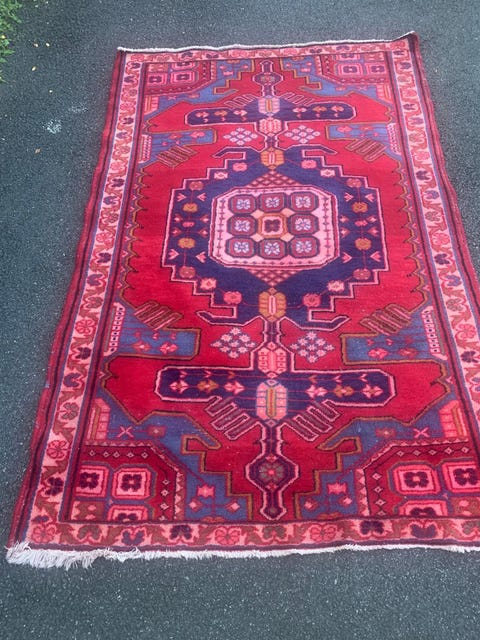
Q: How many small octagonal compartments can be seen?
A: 9